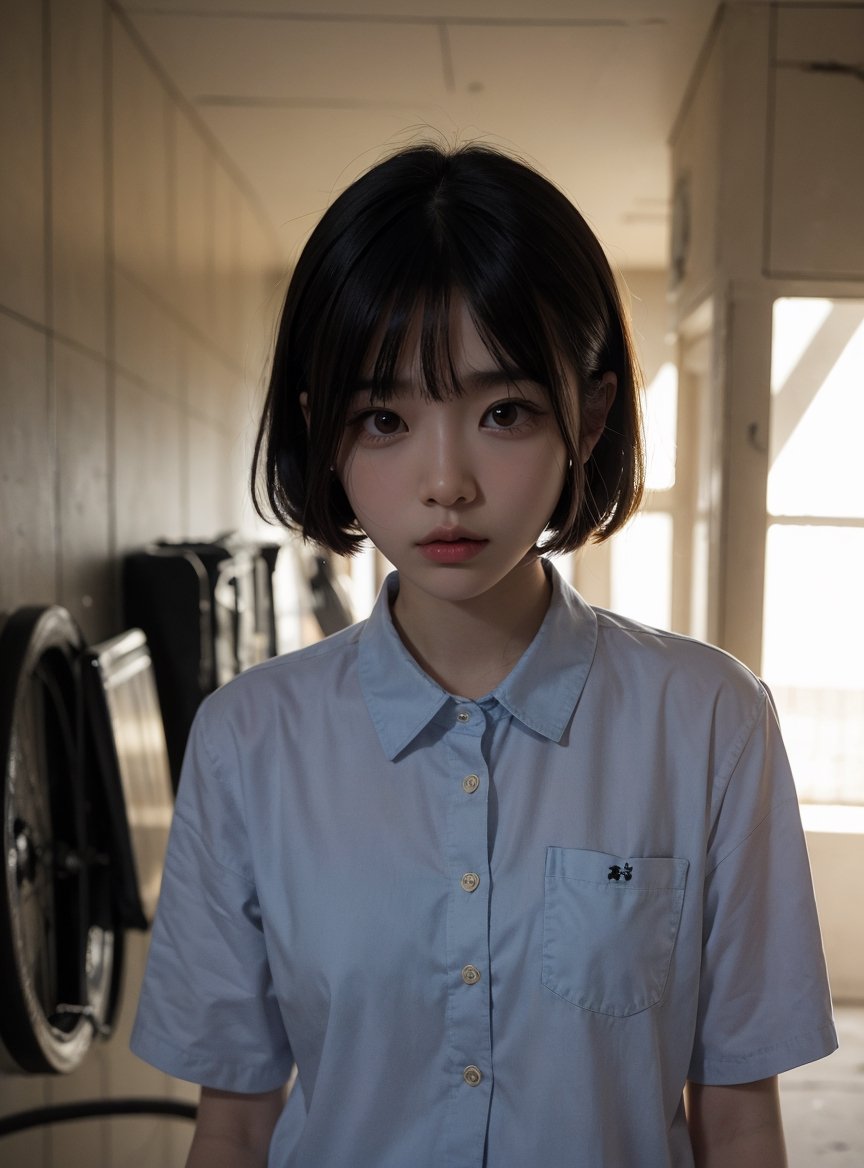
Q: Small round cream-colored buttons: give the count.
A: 5